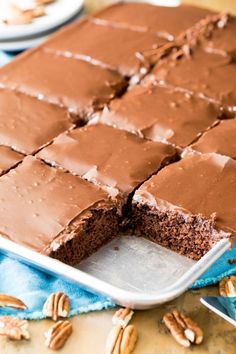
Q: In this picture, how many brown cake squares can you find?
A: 12